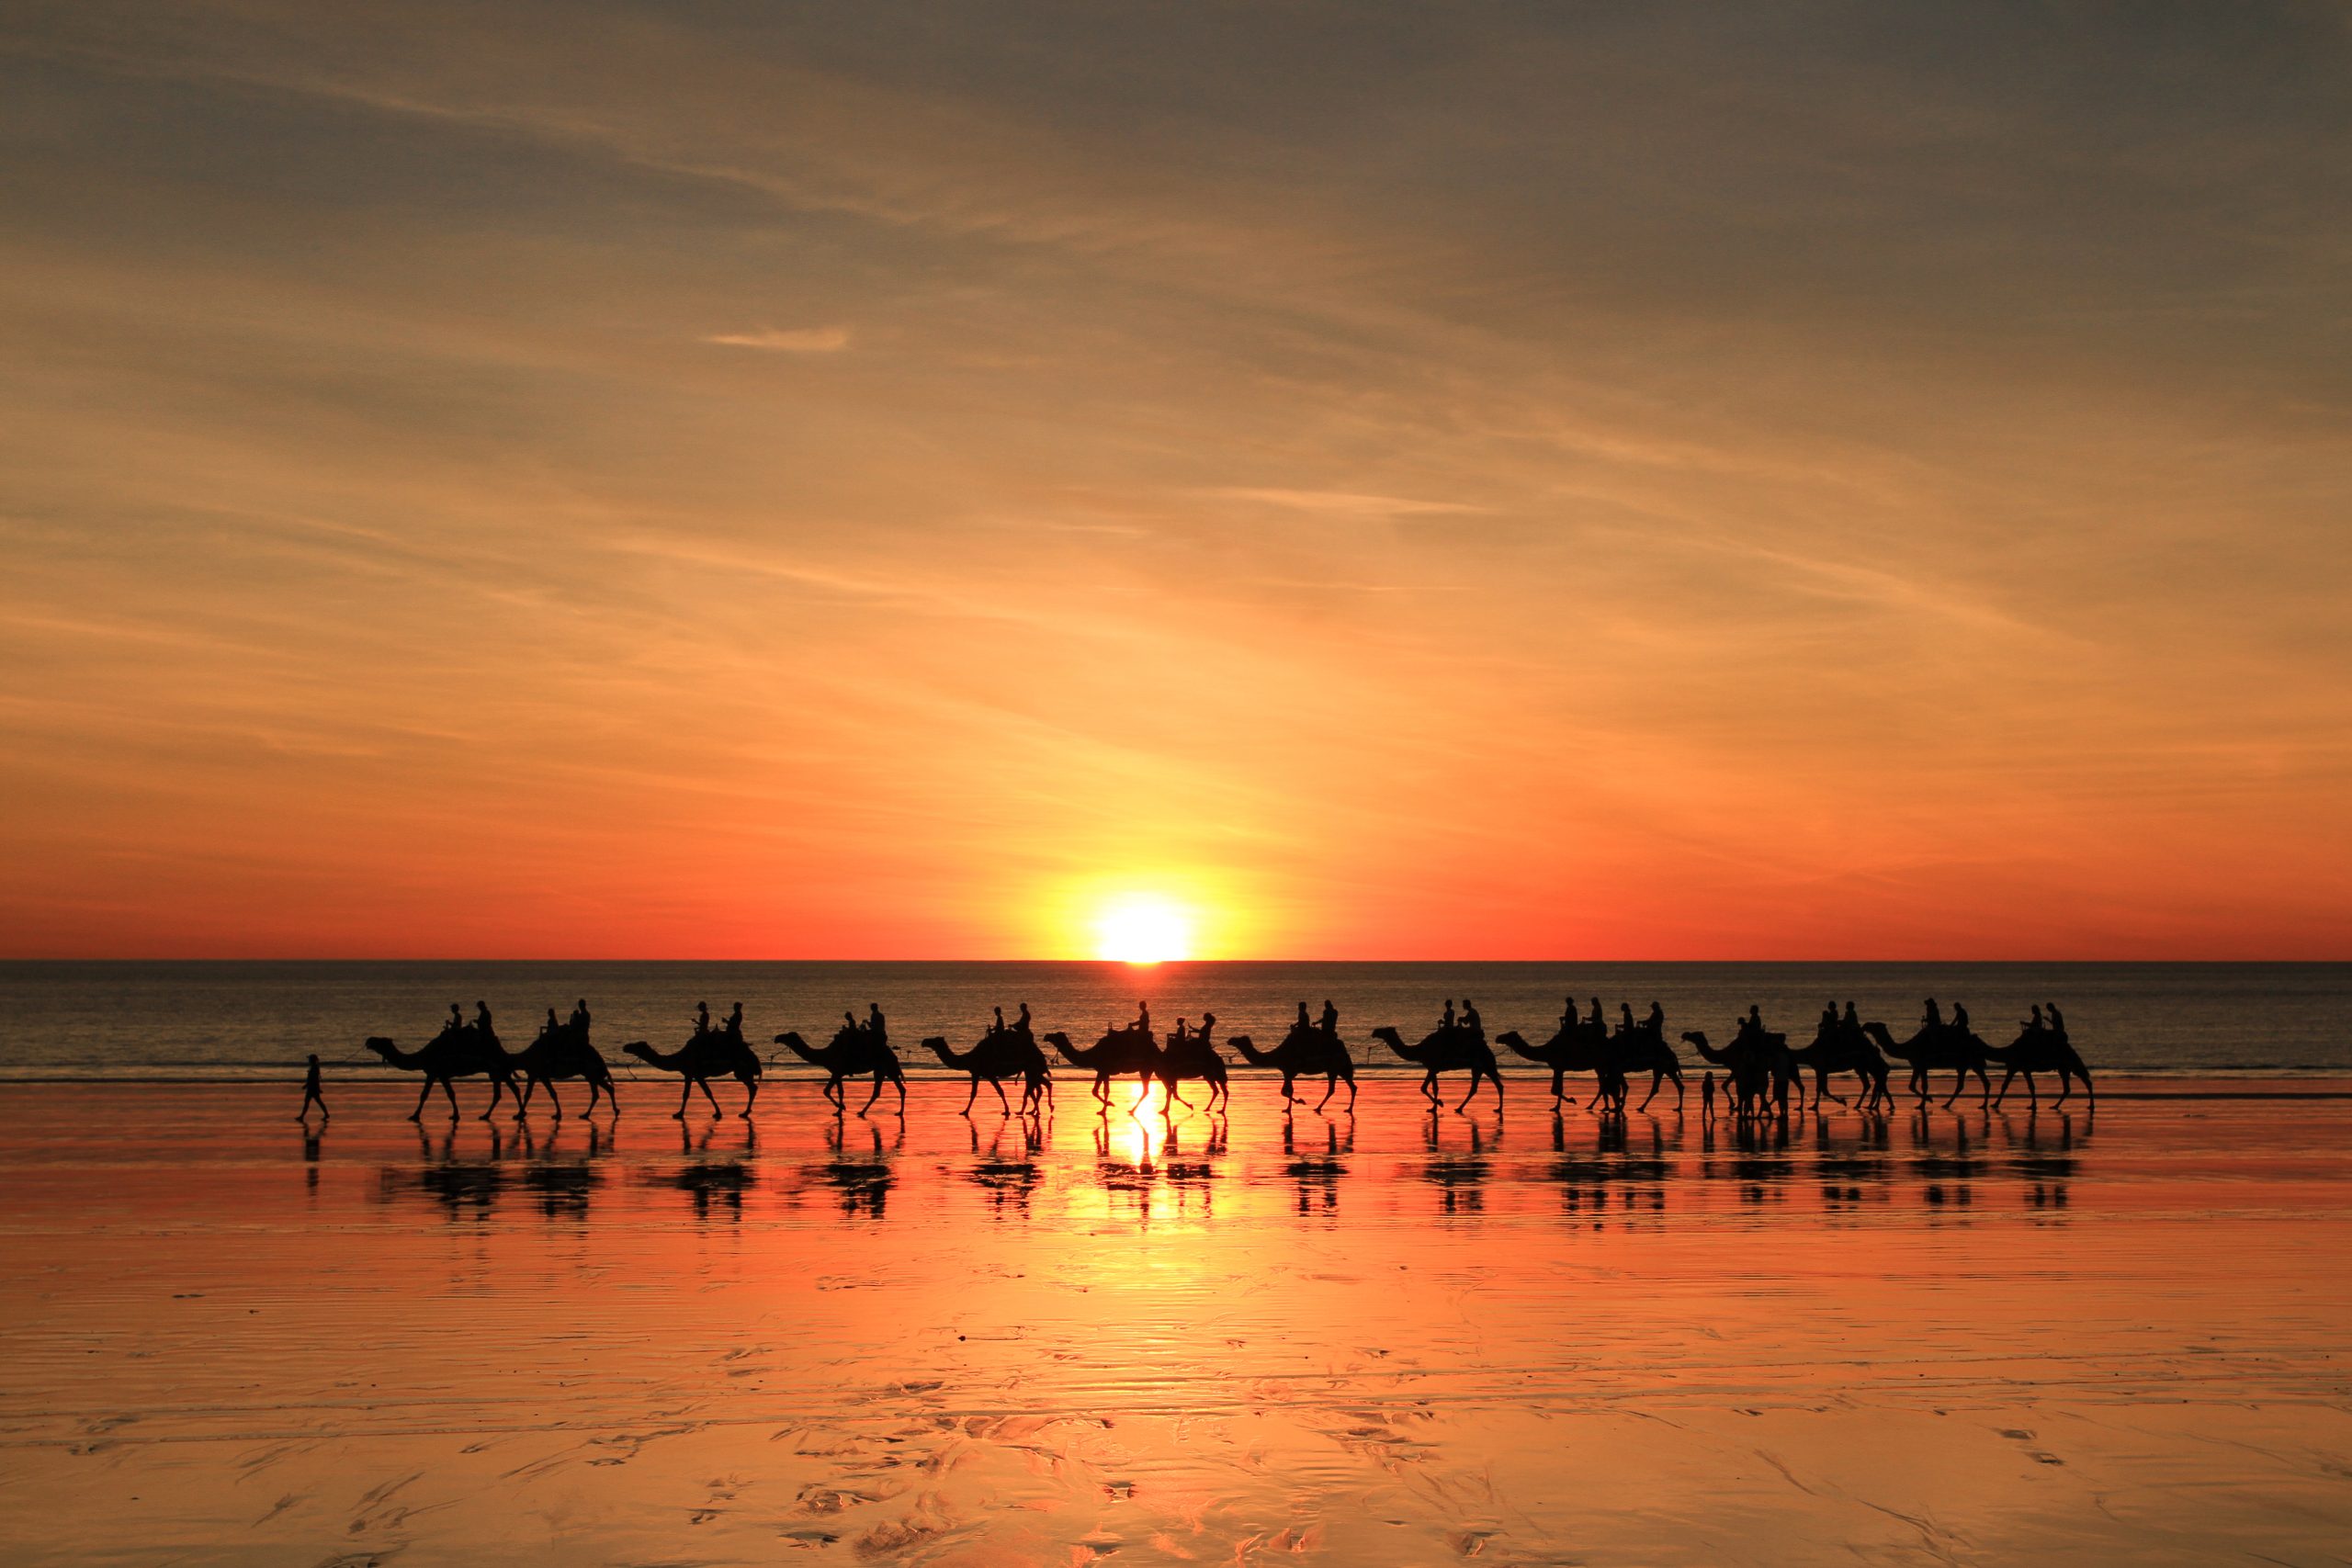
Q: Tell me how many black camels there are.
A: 15